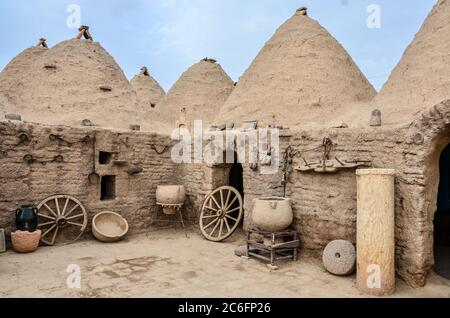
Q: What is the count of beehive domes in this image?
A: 6